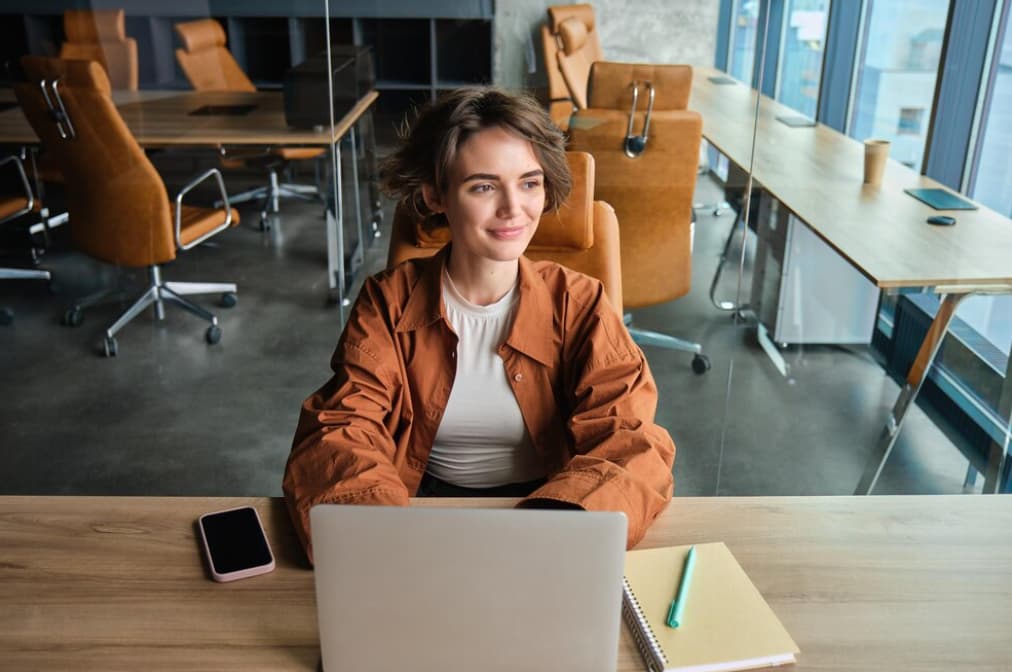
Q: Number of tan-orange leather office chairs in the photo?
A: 8